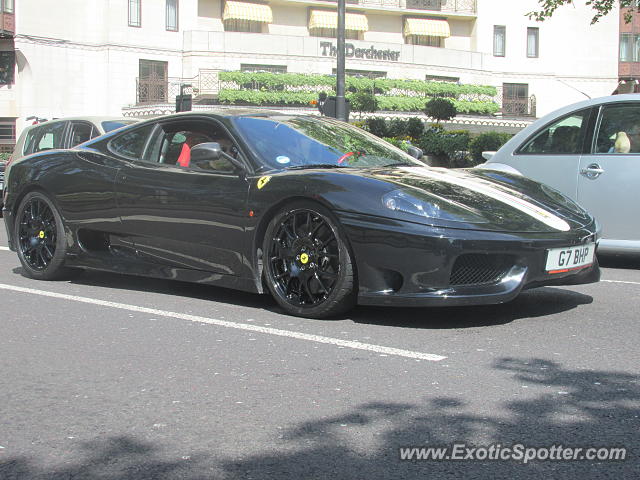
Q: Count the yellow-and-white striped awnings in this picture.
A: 3